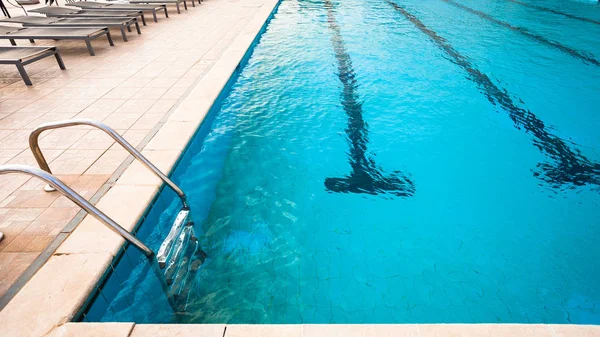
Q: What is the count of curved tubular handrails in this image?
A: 2